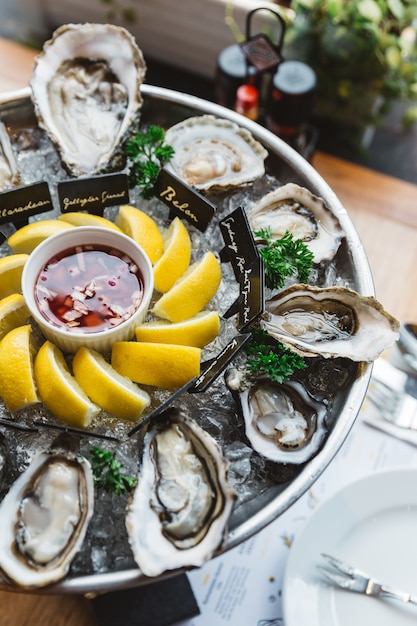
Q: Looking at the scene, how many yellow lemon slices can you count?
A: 12